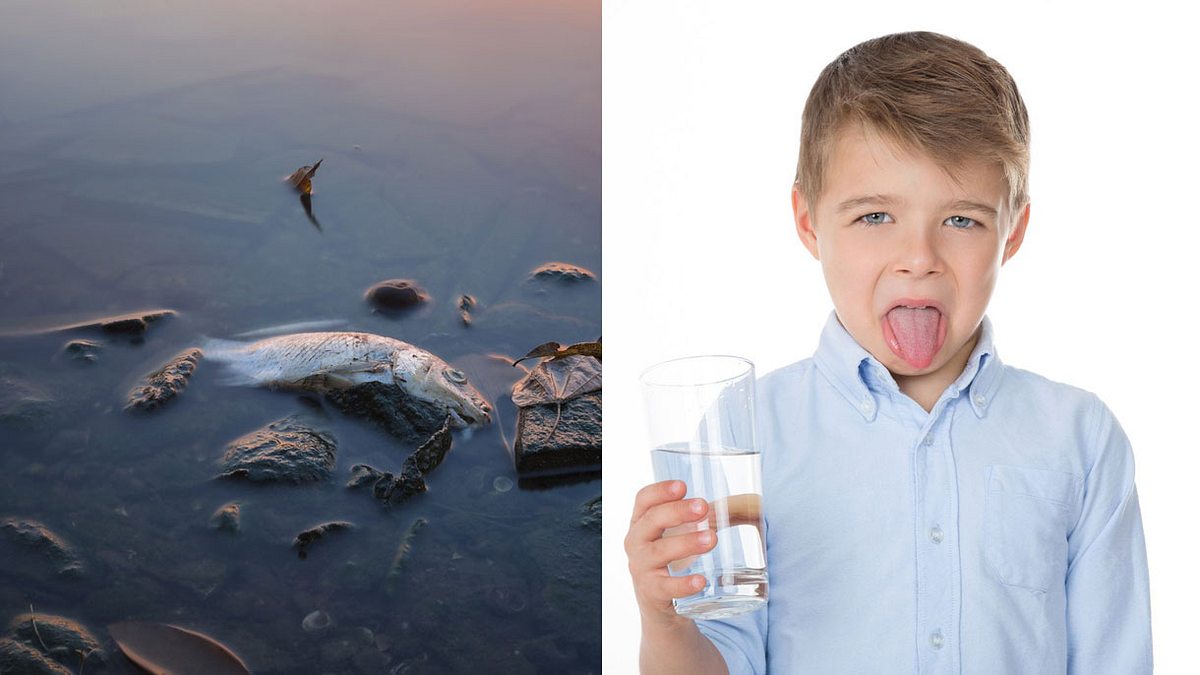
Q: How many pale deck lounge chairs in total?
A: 0